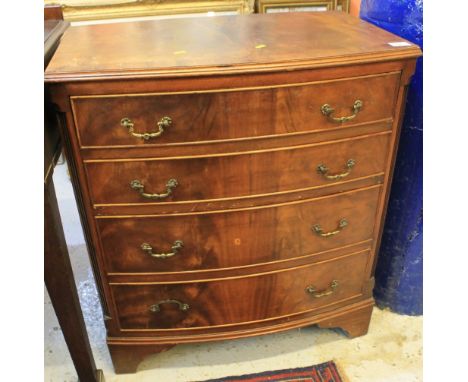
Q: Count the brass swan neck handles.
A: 8